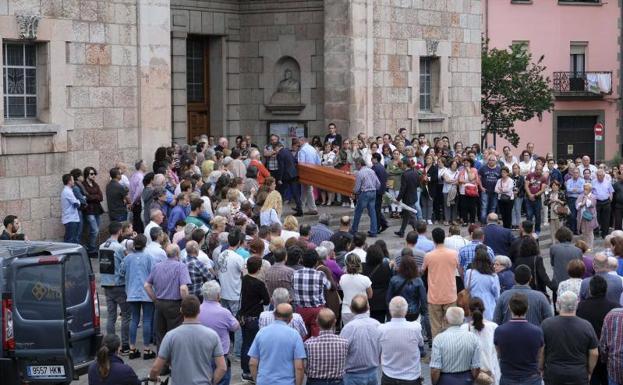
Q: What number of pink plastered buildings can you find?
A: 1